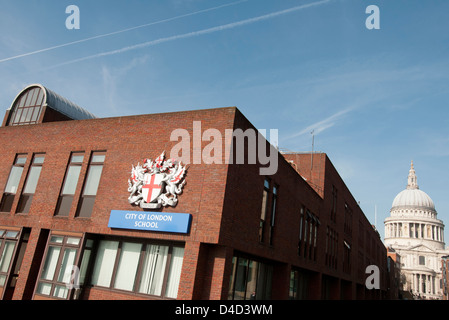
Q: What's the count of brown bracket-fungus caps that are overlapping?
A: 0